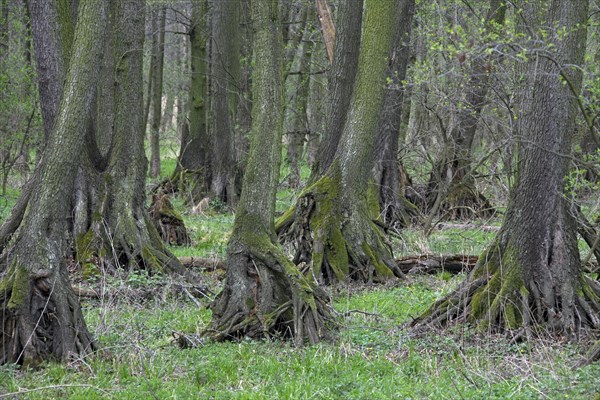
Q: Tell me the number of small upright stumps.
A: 1